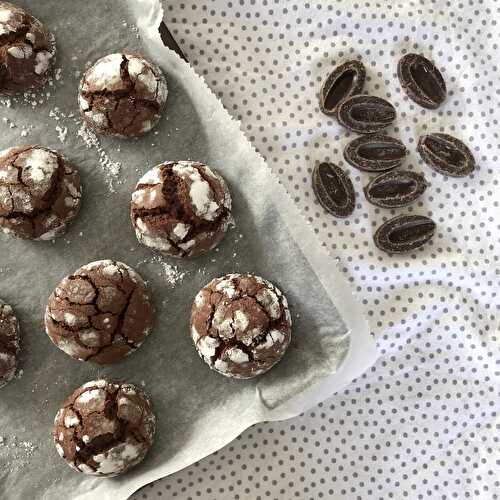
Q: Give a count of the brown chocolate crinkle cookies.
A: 8